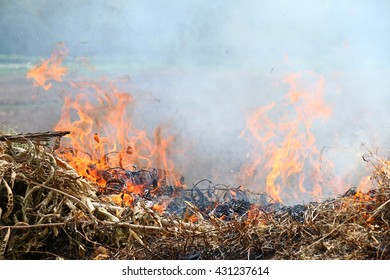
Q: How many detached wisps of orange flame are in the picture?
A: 1